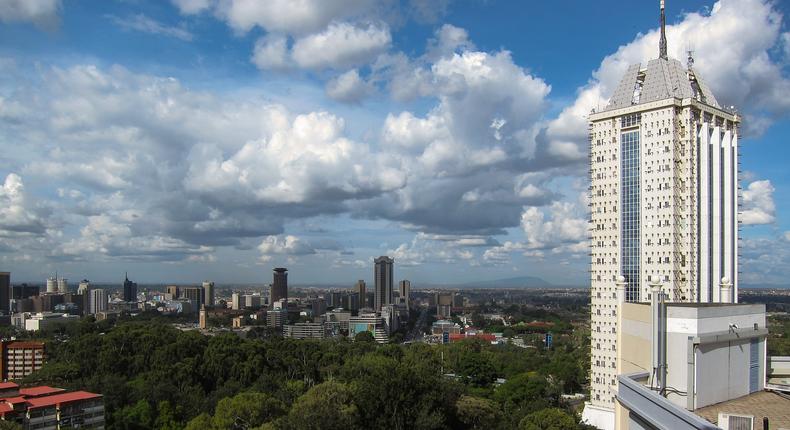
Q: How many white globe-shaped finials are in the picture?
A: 3